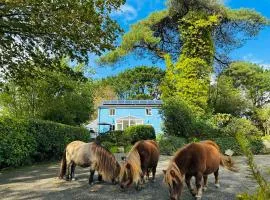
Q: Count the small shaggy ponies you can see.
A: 3